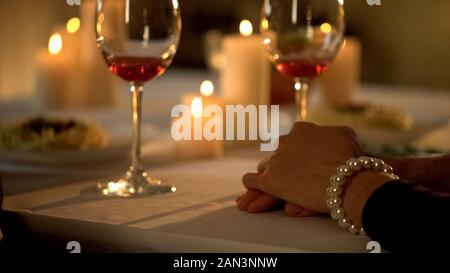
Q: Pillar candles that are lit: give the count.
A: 6